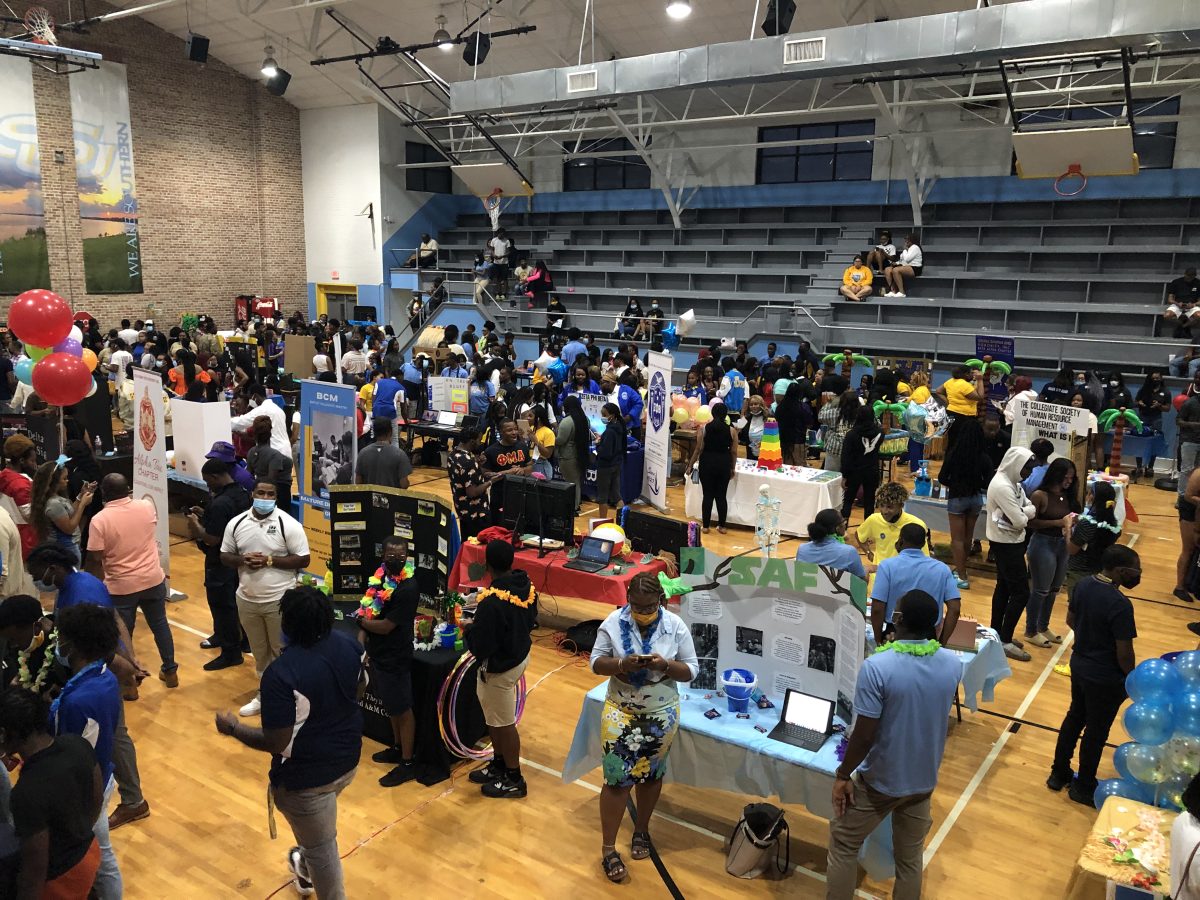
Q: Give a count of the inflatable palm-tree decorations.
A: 4